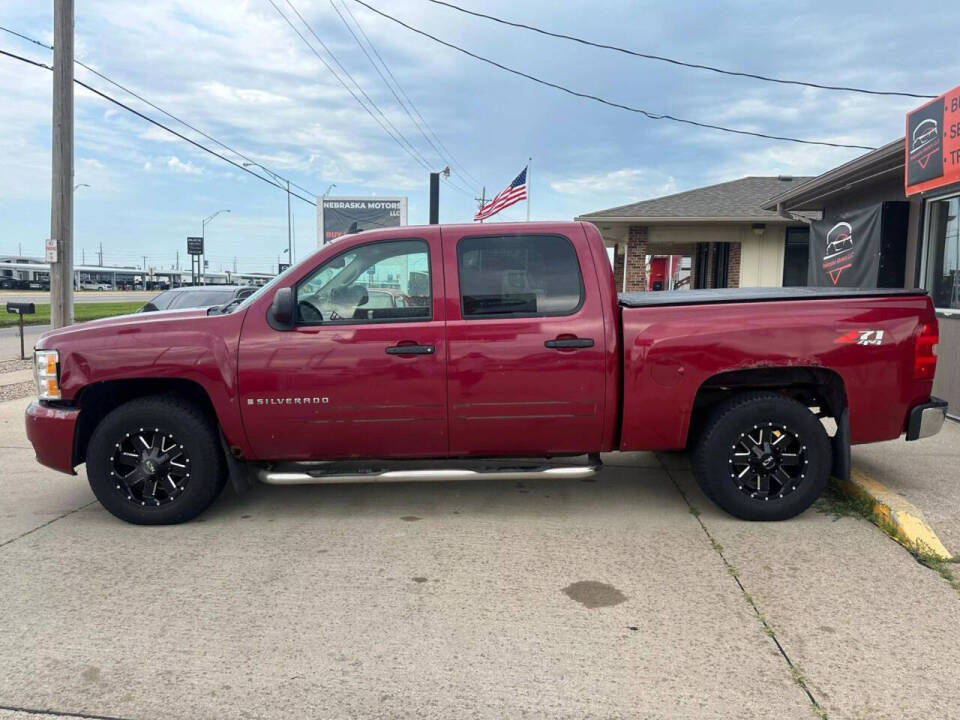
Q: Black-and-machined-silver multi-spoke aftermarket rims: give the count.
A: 2